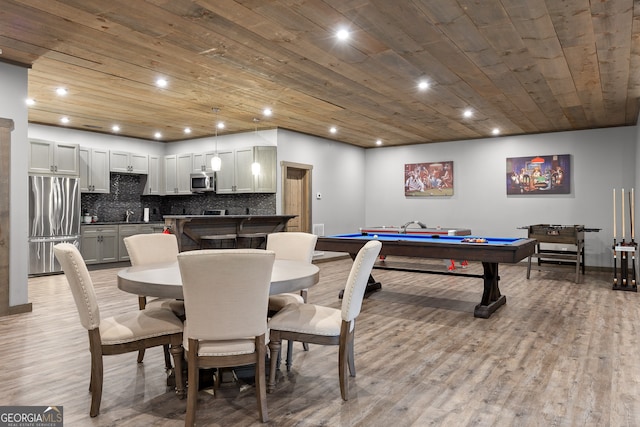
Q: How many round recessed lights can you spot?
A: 15